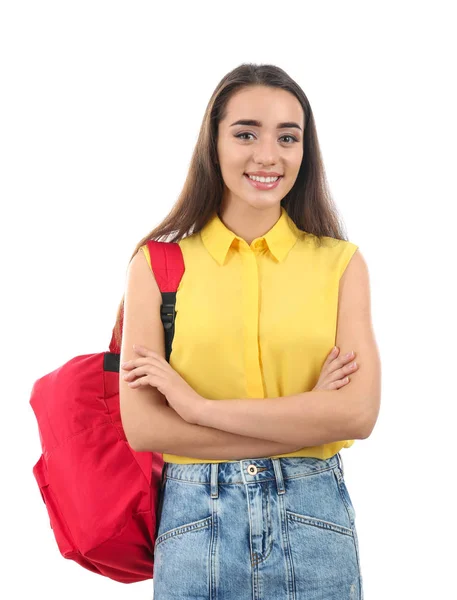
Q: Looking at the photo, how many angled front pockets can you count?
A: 2